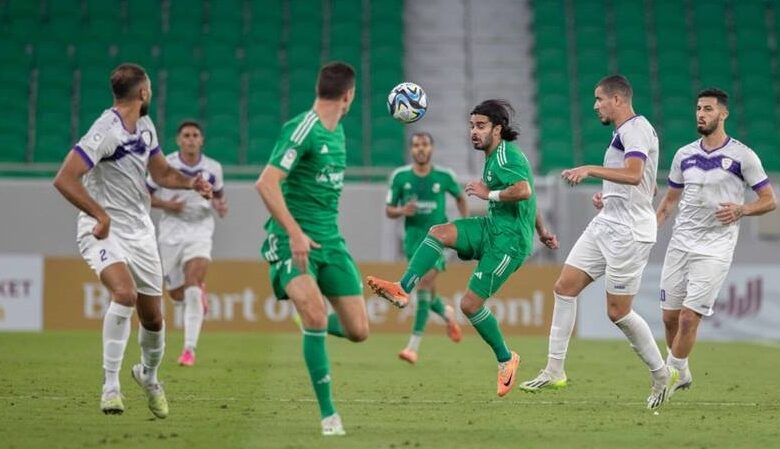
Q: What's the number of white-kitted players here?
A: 4